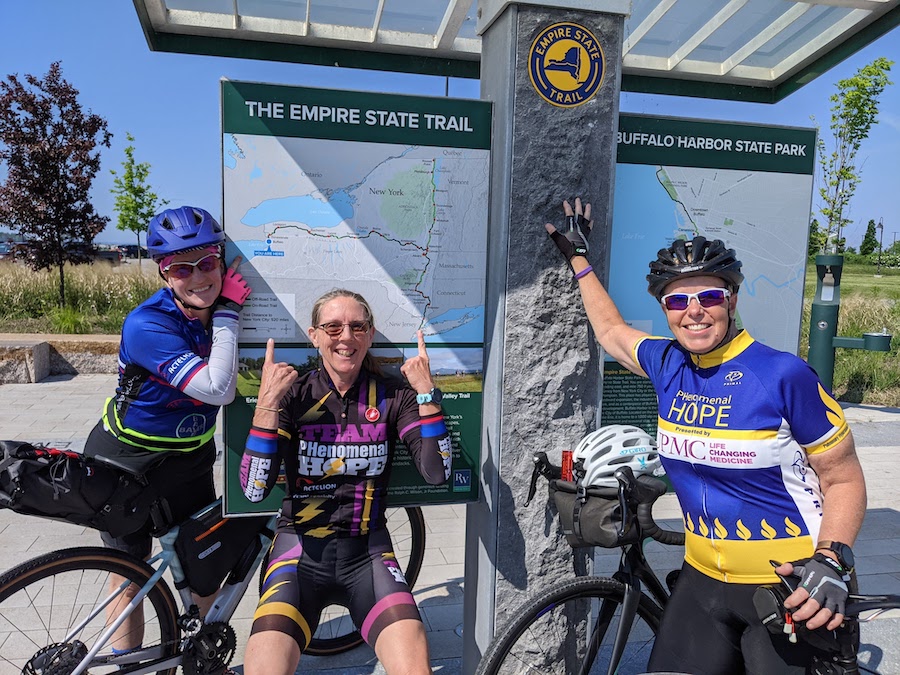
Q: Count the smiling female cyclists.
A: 3